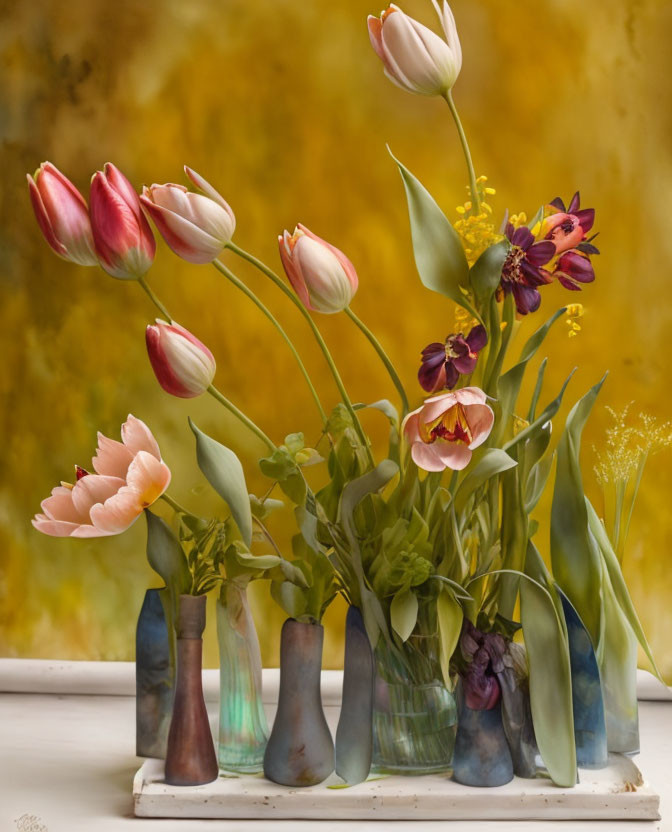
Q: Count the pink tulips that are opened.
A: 2